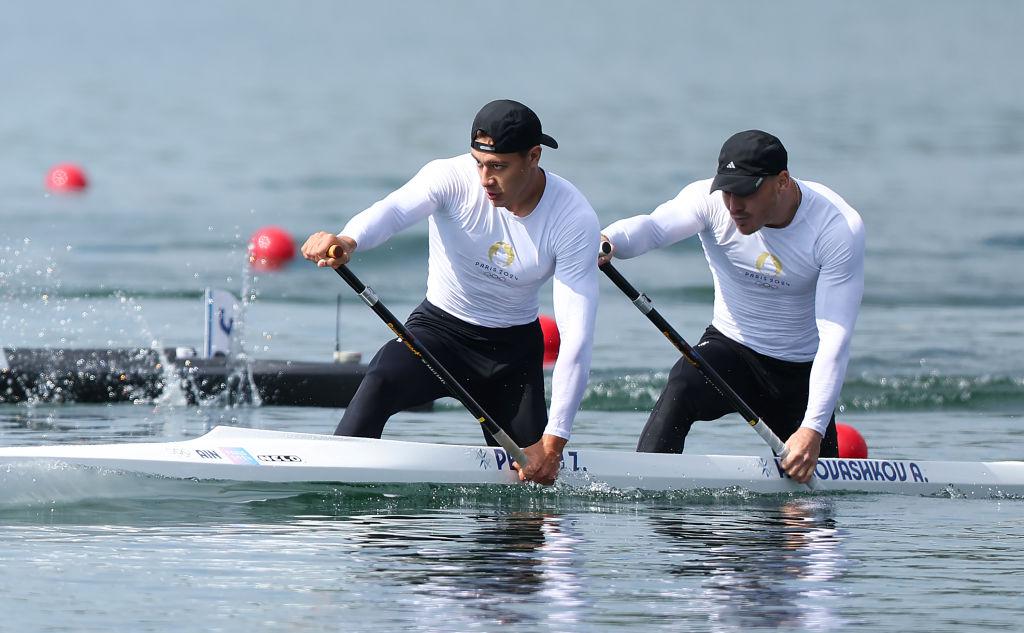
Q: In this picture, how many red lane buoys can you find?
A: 4